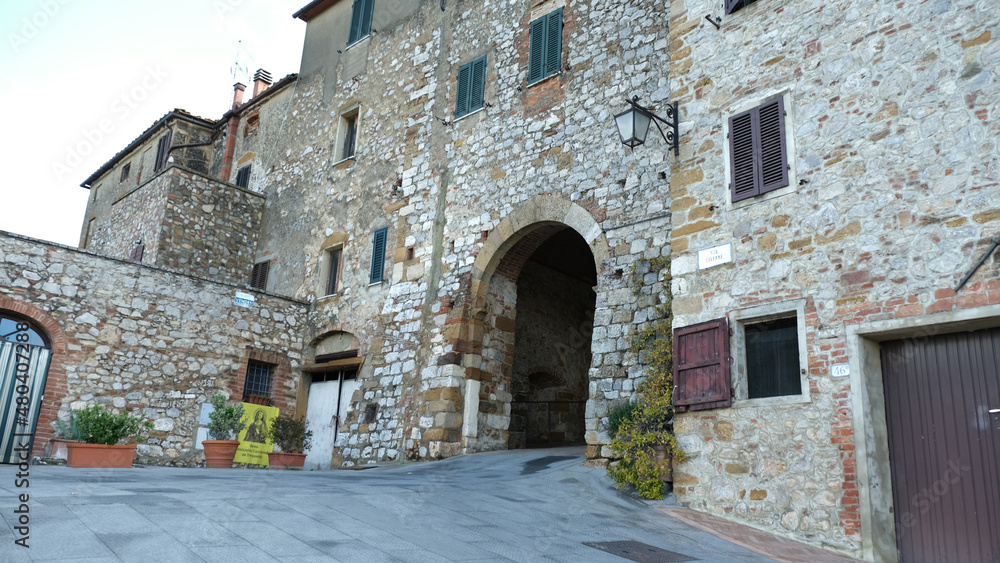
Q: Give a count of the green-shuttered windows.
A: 4